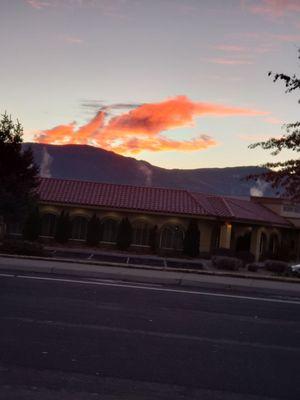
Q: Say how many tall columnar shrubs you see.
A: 6